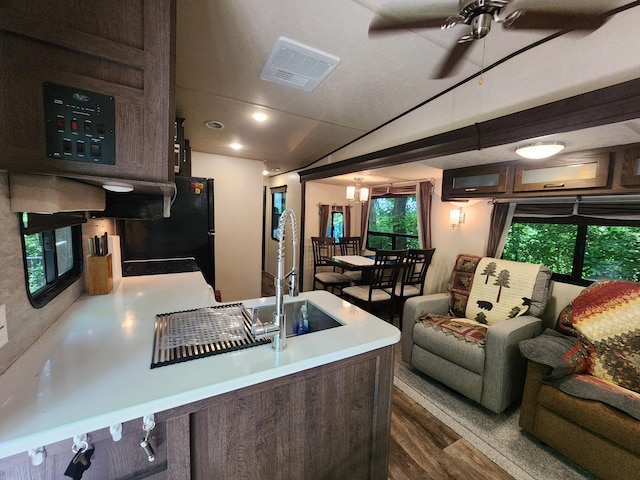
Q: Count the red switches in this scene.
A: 2